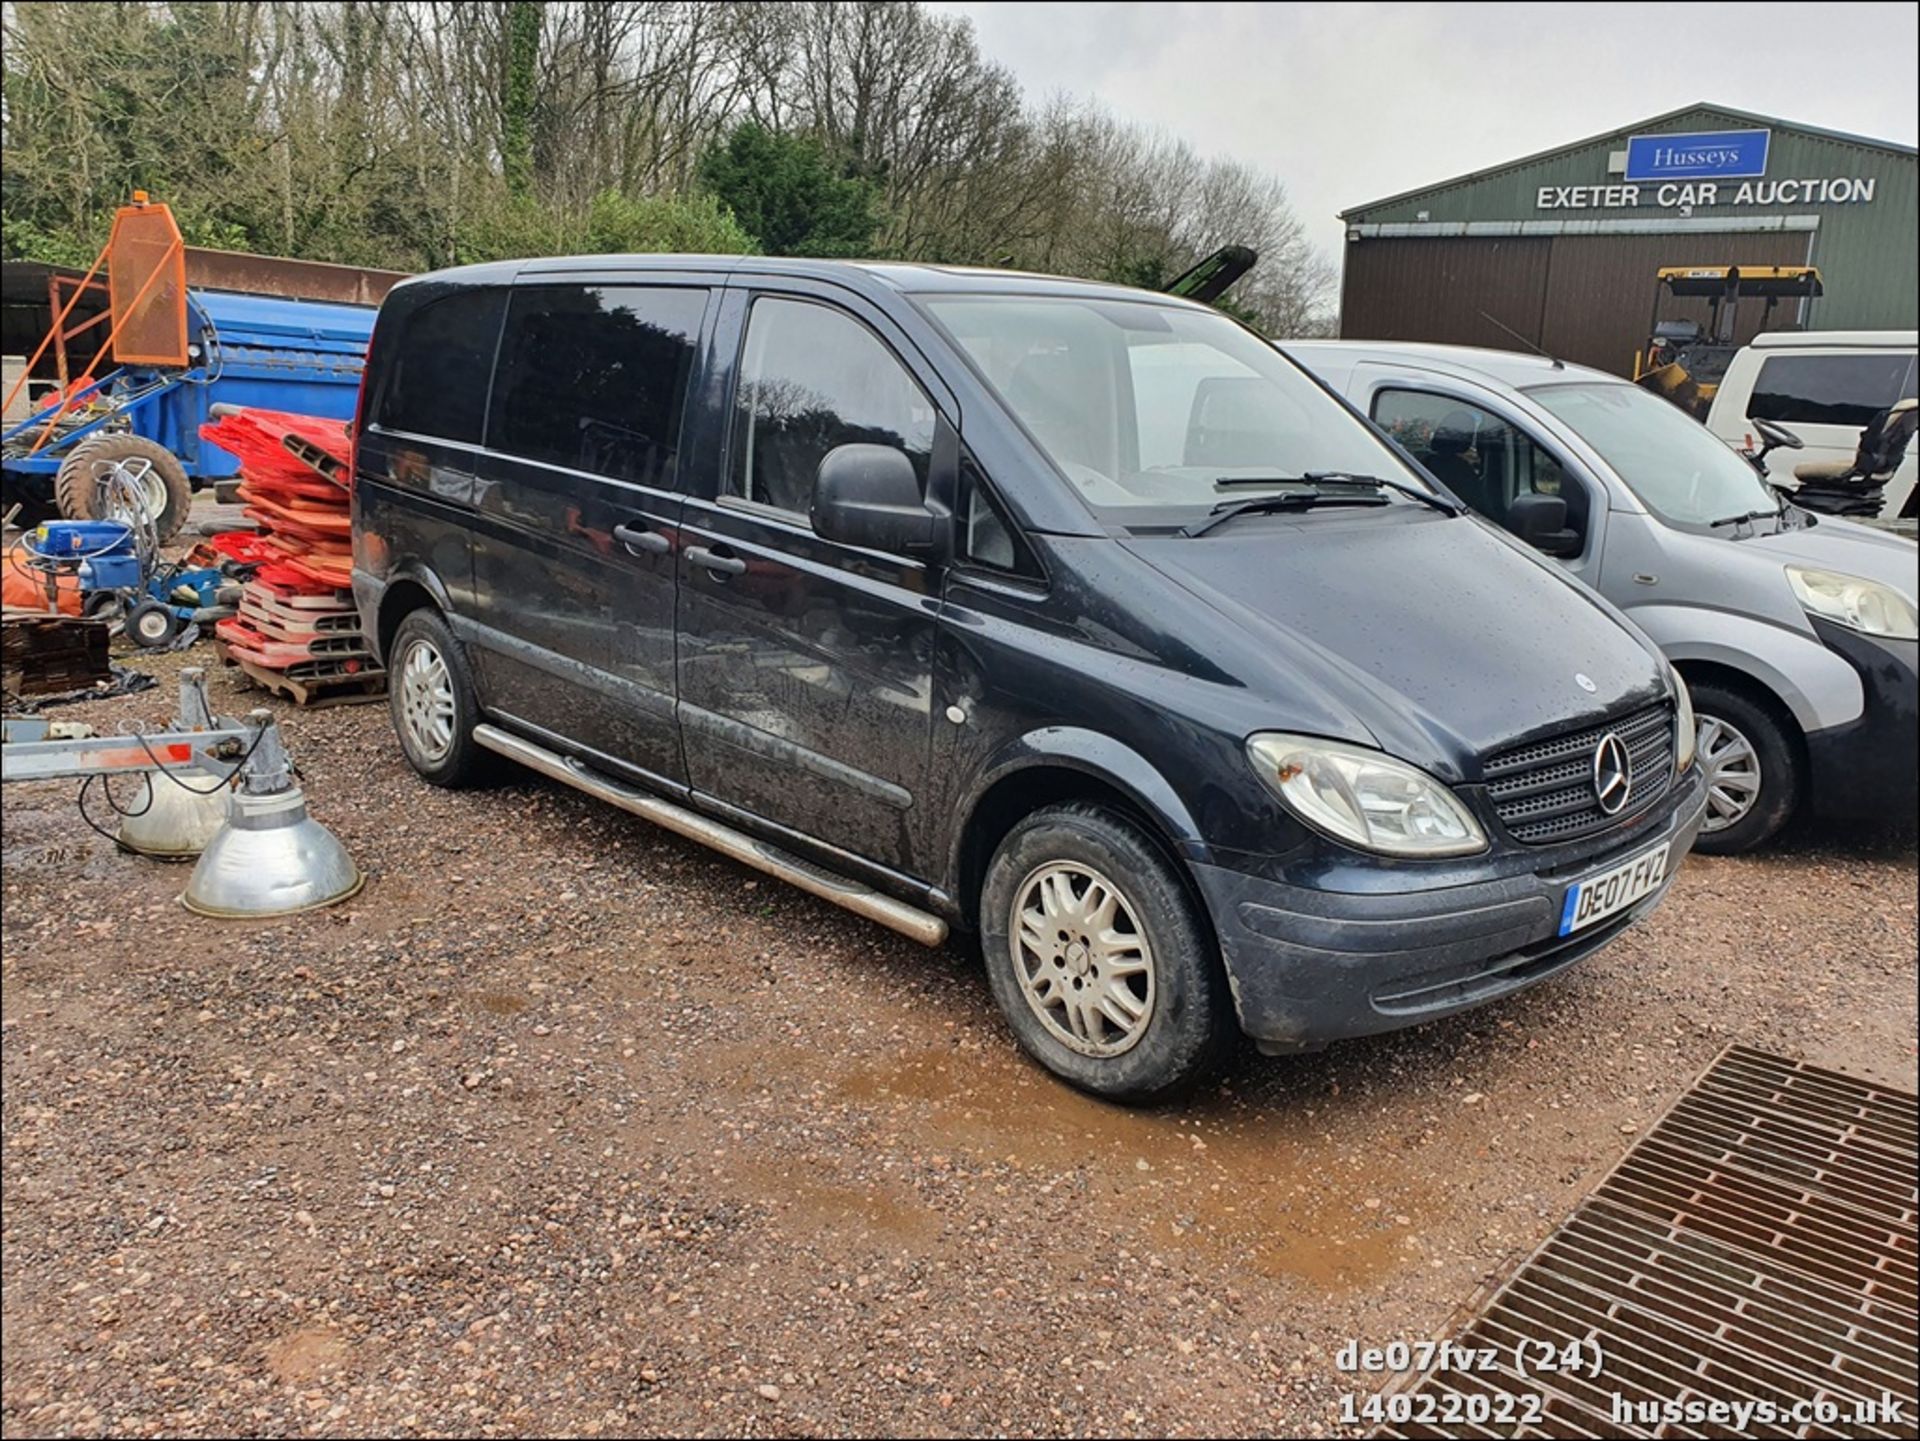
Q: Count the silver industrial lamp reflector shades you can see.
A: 2